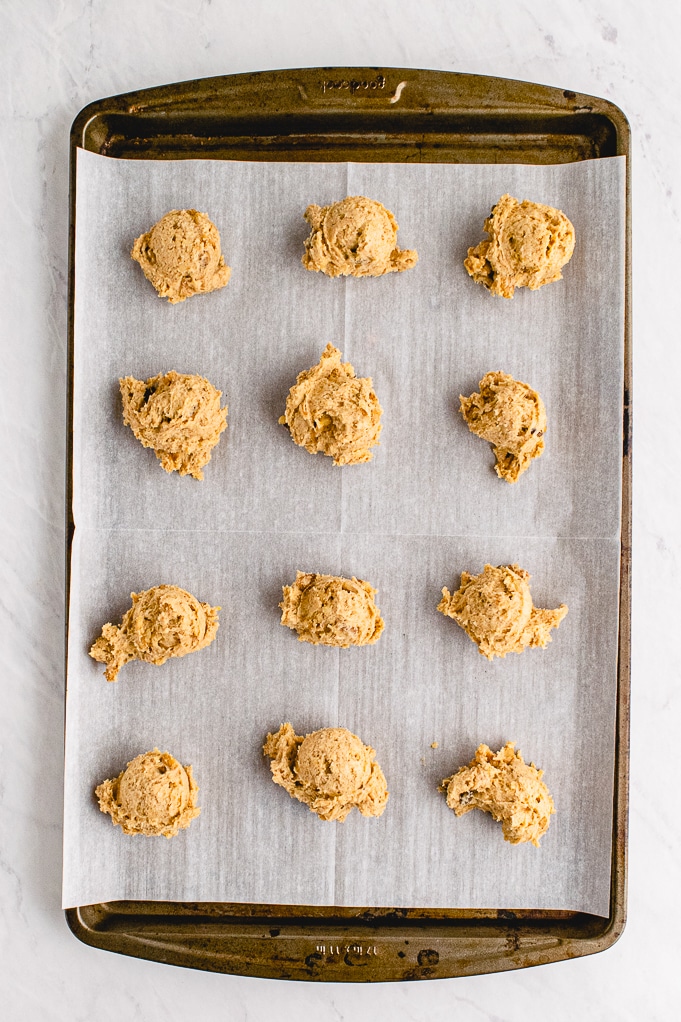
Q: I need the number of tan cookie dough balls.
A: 12